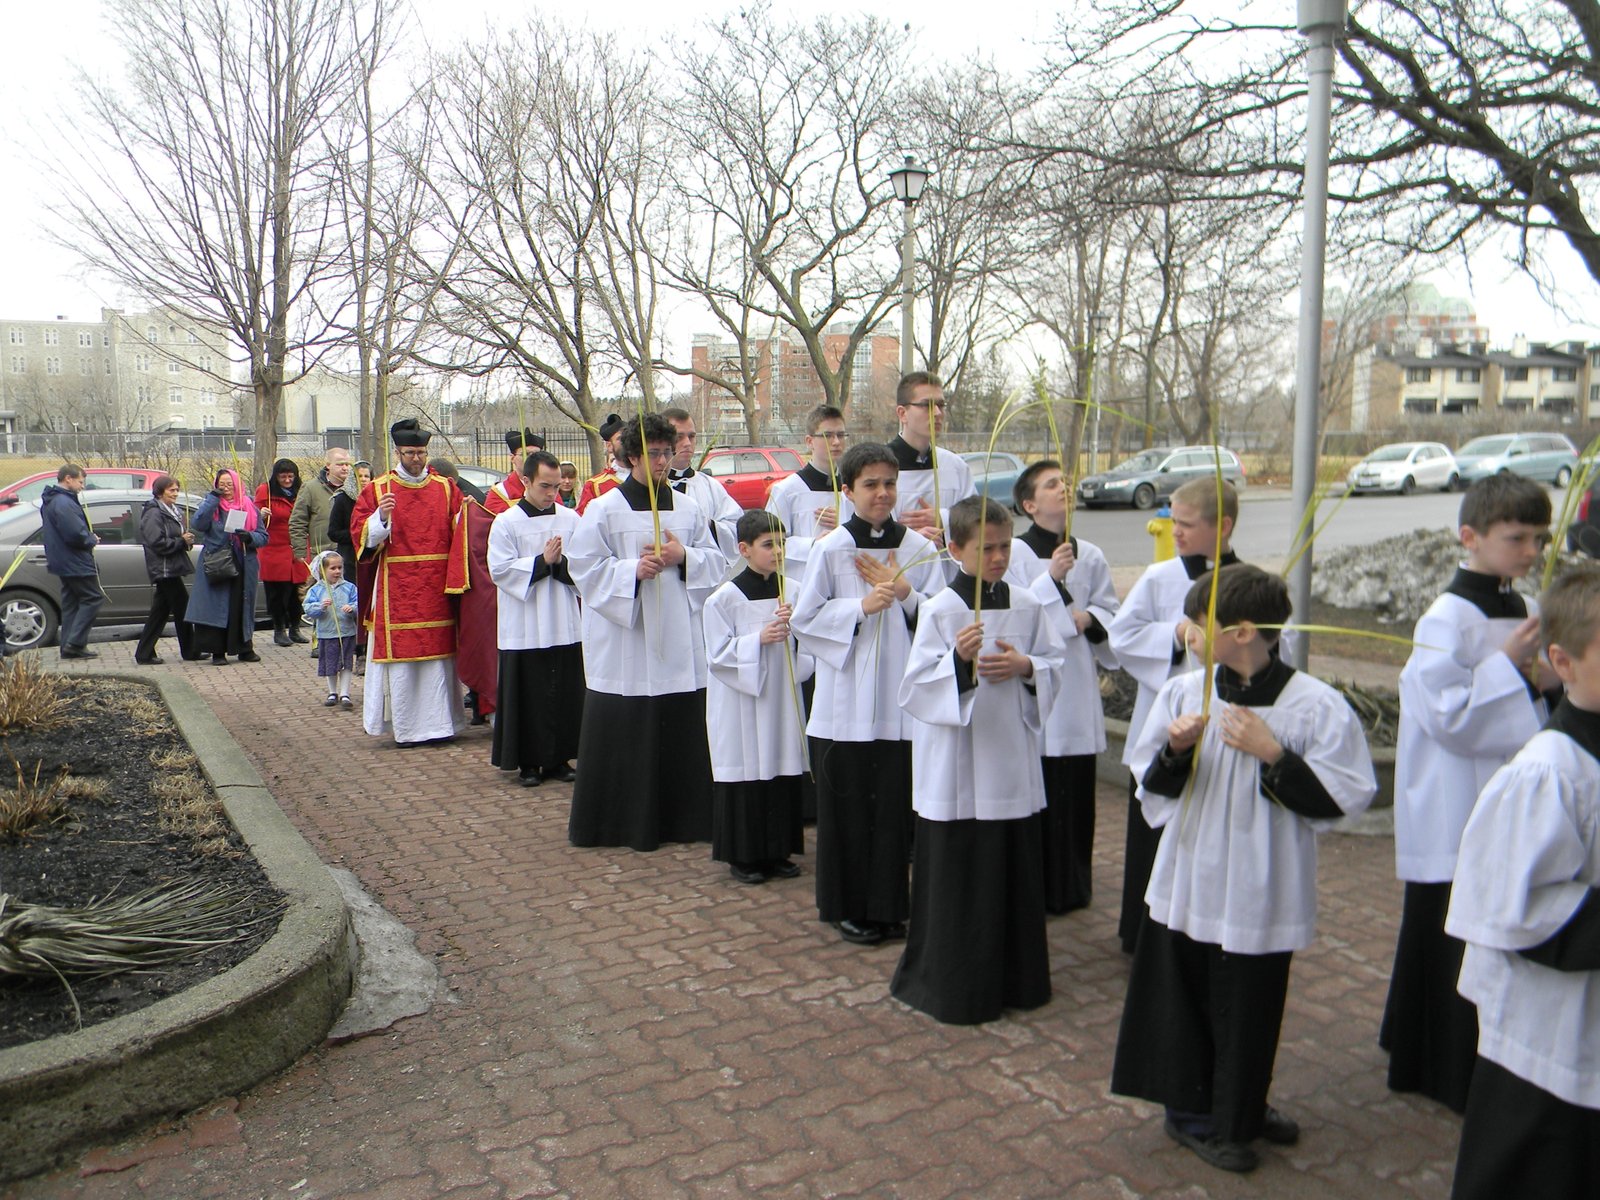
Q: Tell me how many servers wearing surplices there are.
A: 13